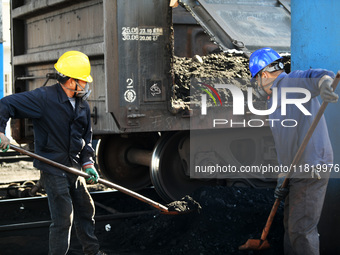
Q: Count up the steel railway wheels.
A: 2